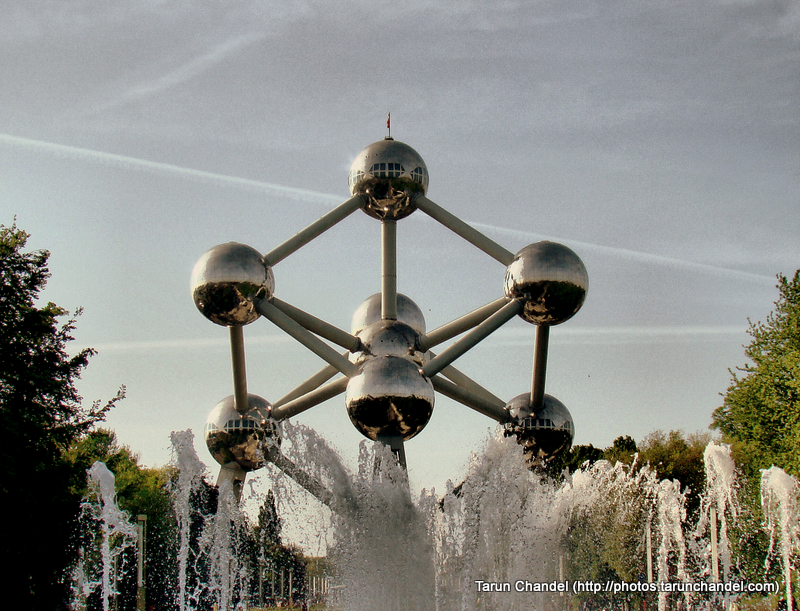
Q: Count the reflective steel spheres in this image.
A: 8